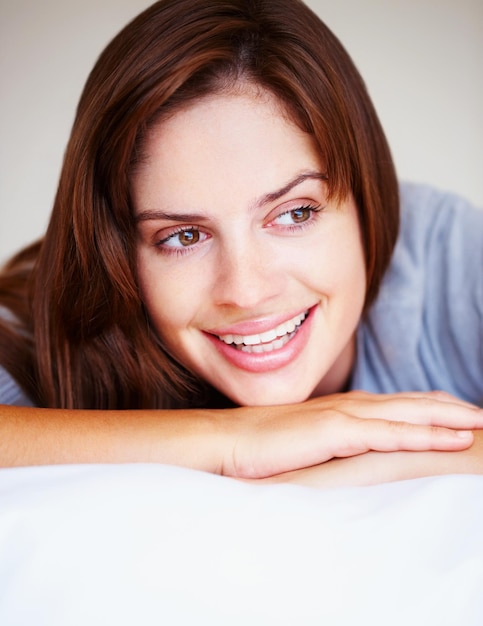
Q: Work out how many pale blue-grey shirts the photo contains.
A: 1